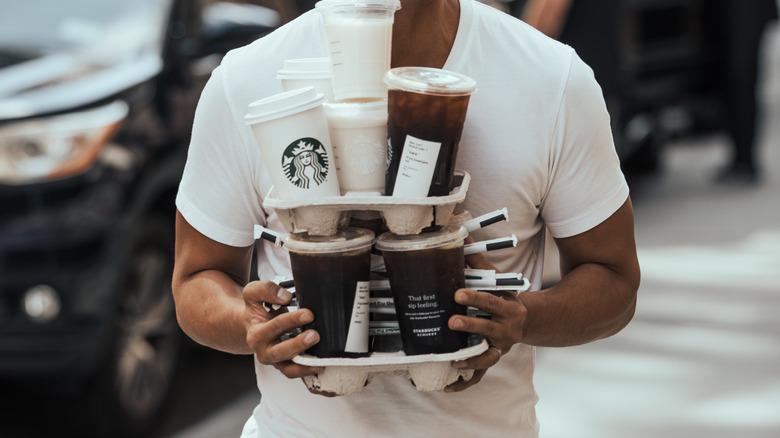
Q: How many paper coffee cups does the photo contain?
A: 2